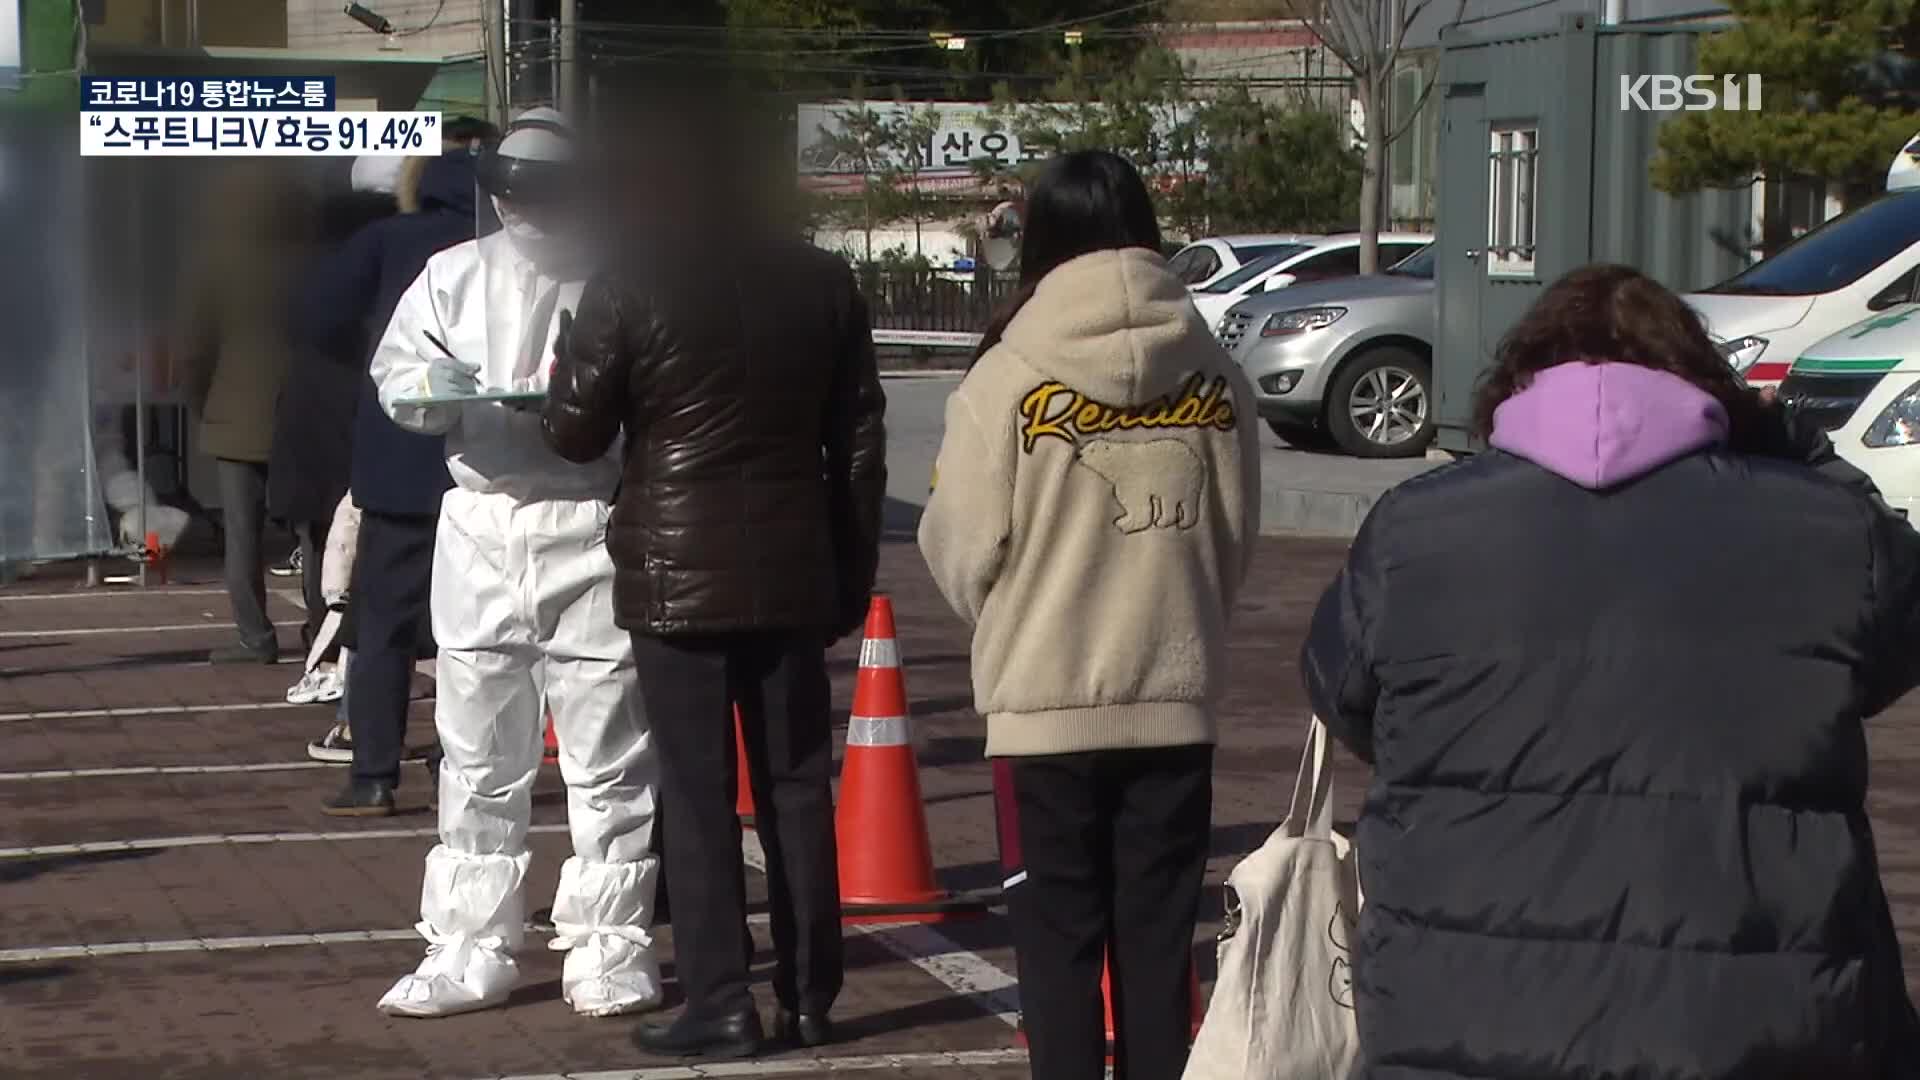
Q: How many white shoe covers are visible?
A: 2